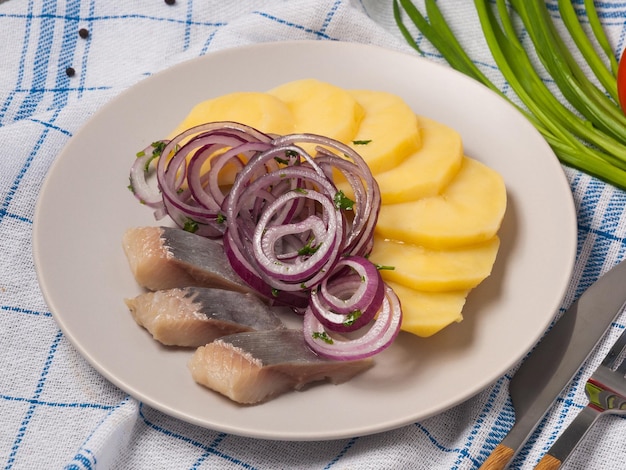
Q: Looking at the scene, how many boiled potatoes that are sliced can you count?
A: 7